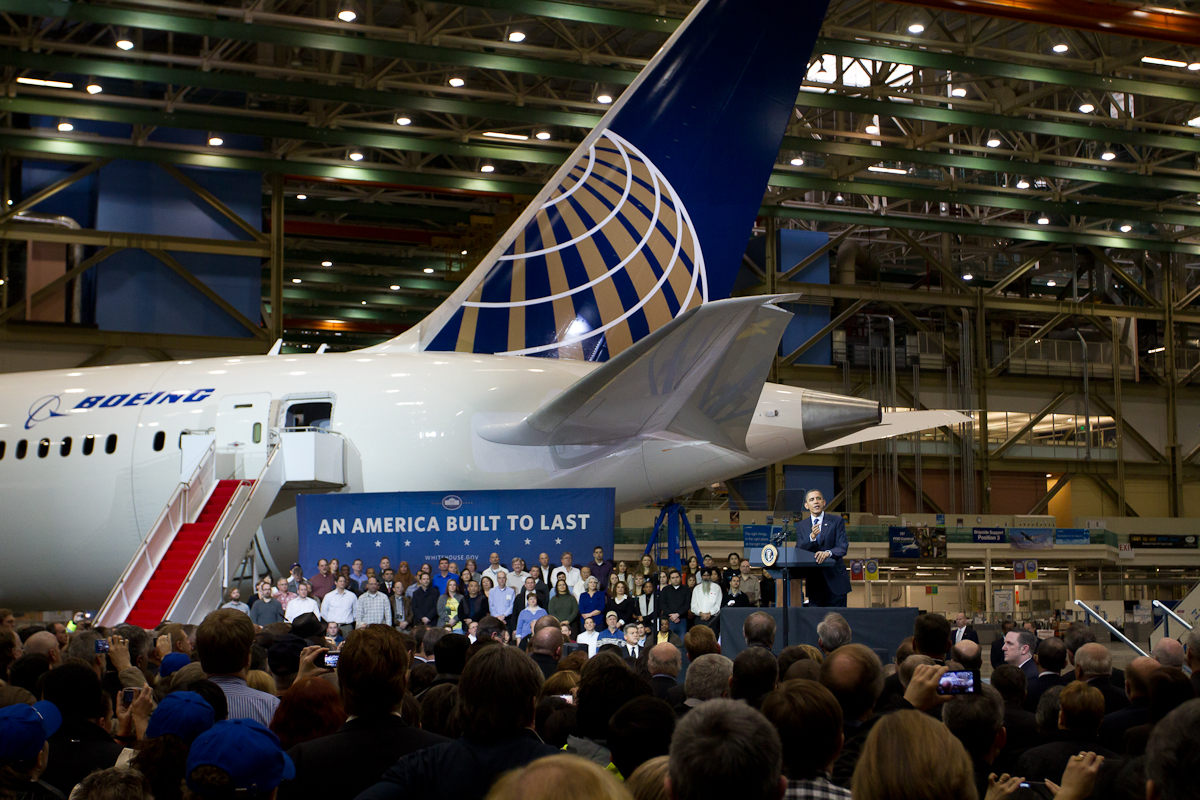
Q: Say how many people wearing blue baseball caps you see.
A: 4